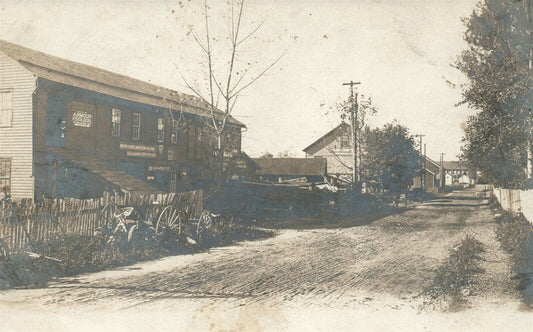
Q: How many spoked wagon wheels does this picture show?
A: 2